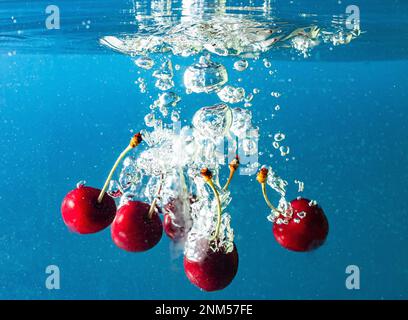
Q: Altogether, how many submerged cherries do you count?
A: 5